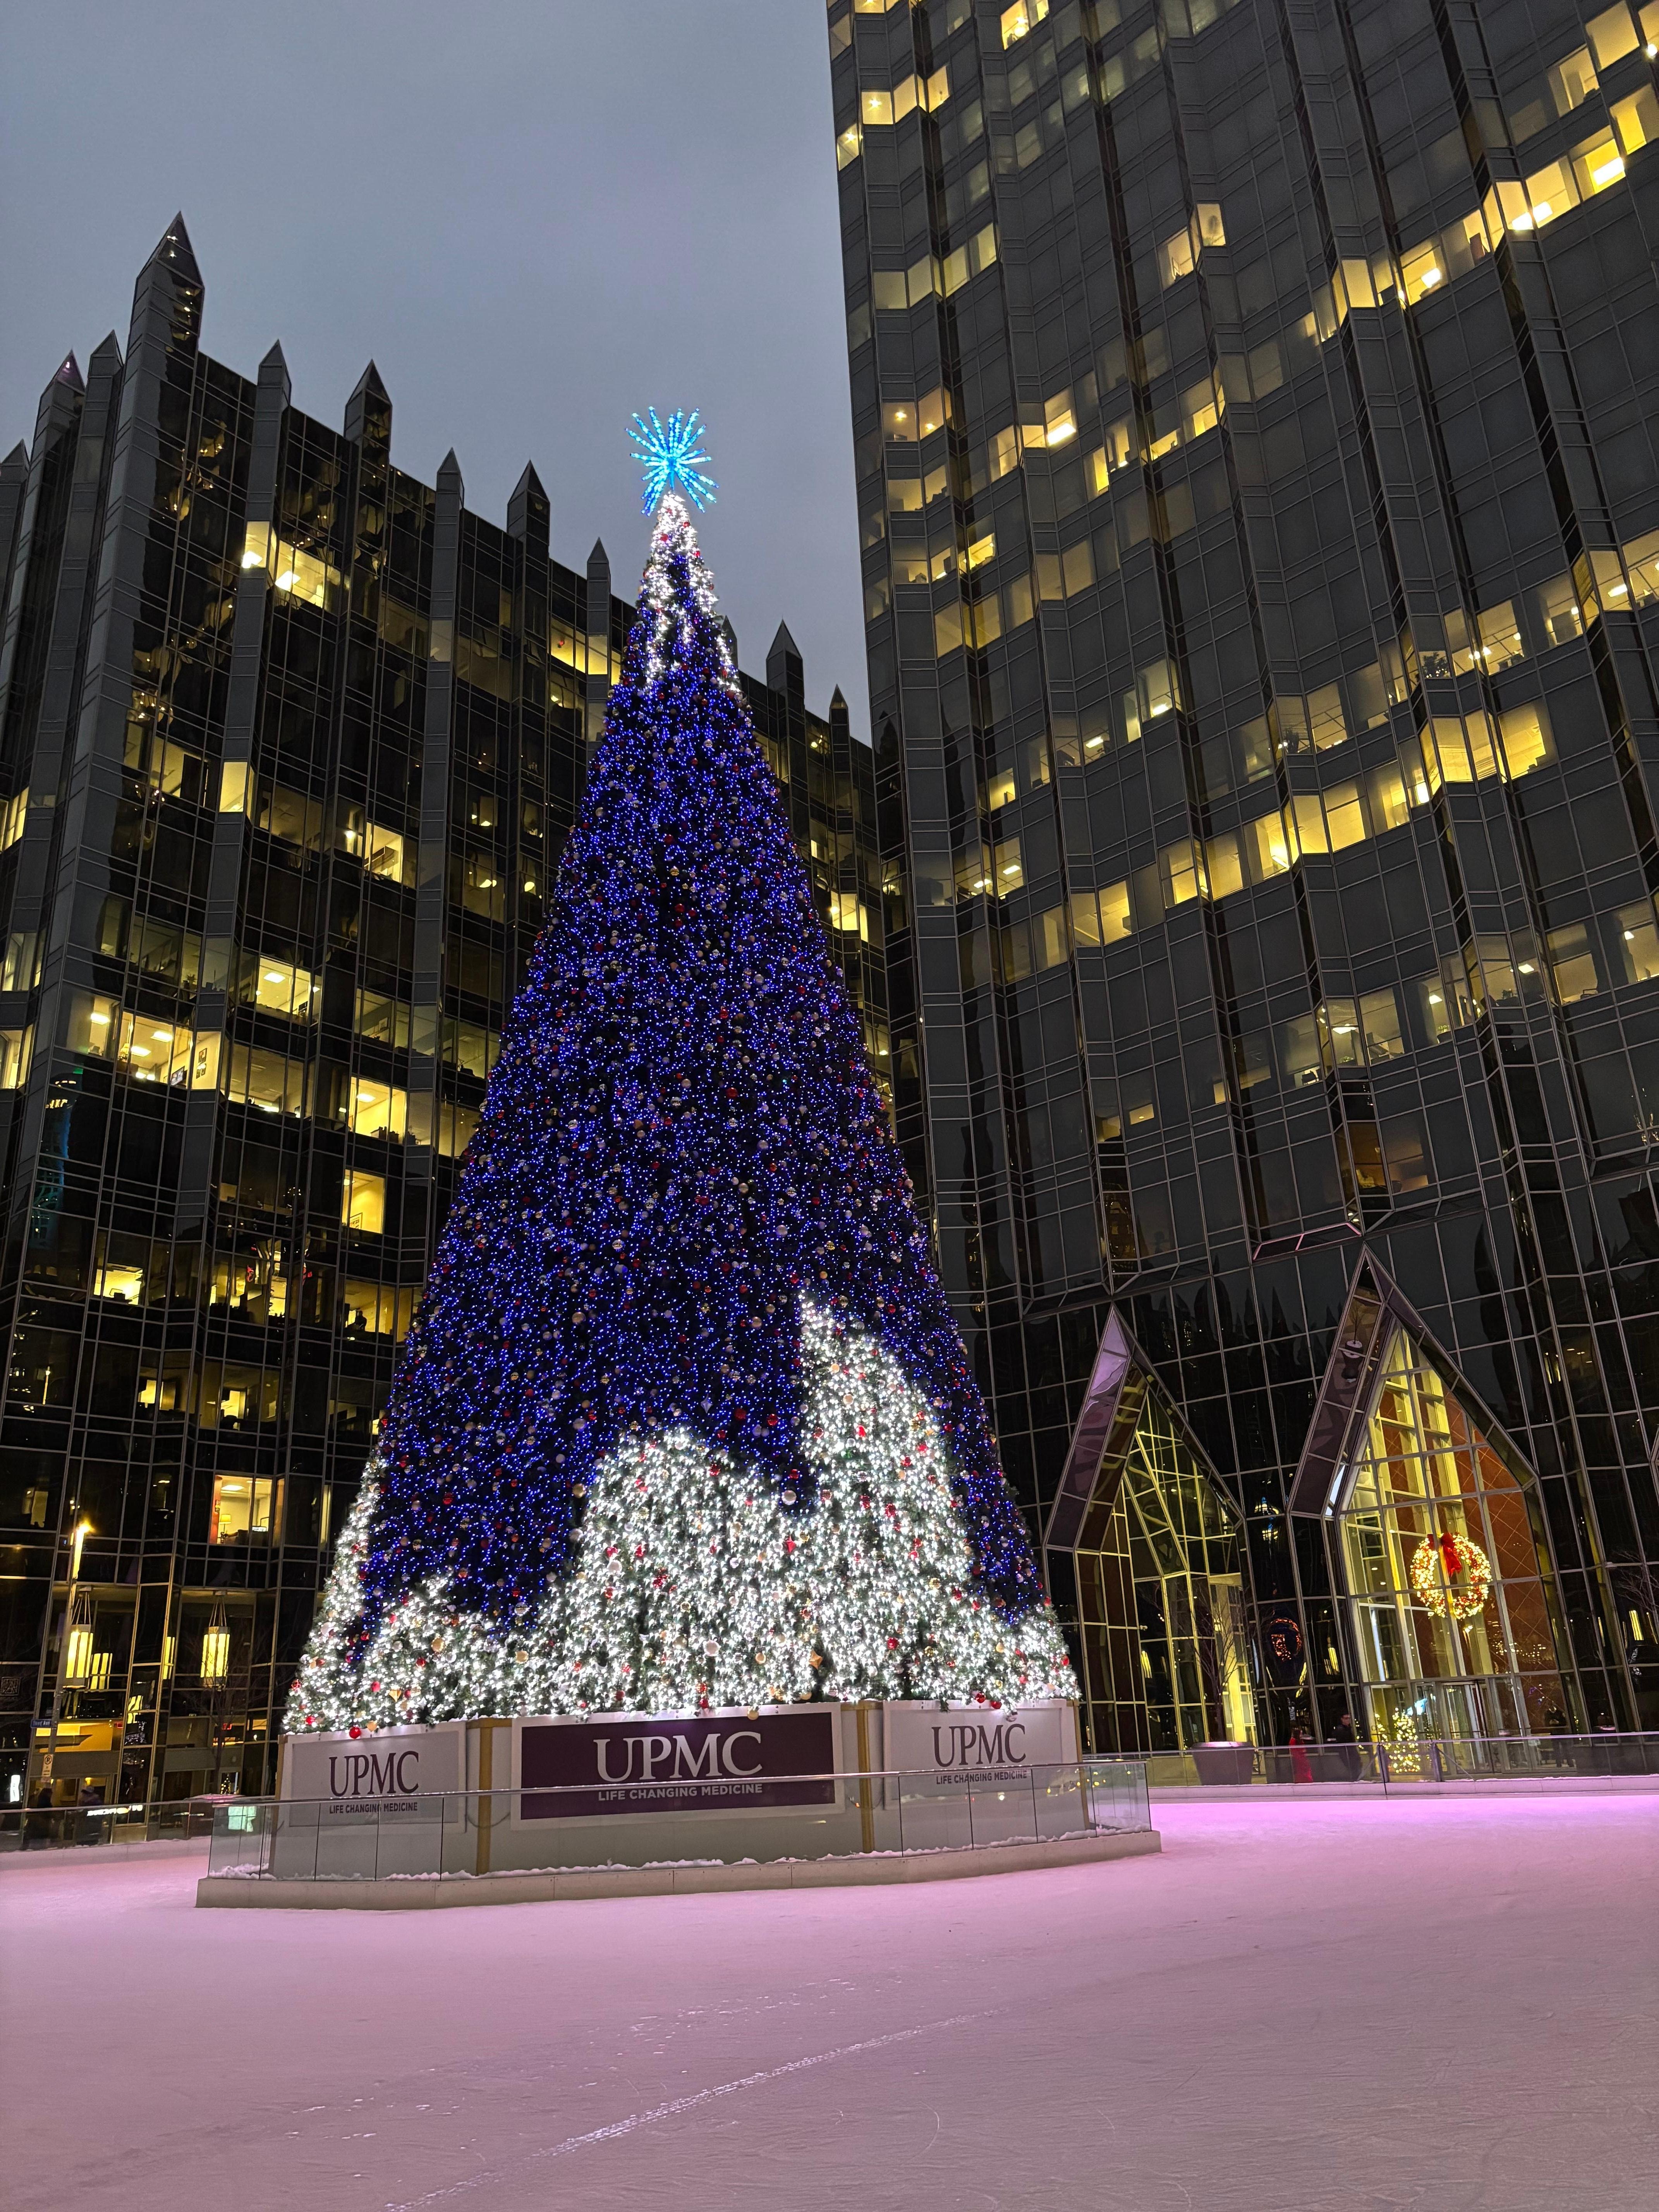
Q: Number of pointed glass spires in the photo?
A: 12